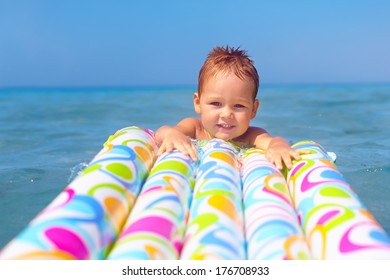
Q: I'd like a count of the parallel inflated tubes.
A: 5